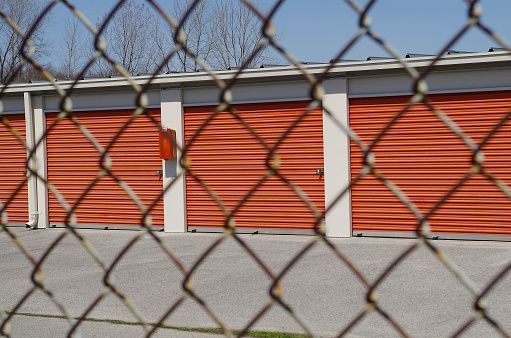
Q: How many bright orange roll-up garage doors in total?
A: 4